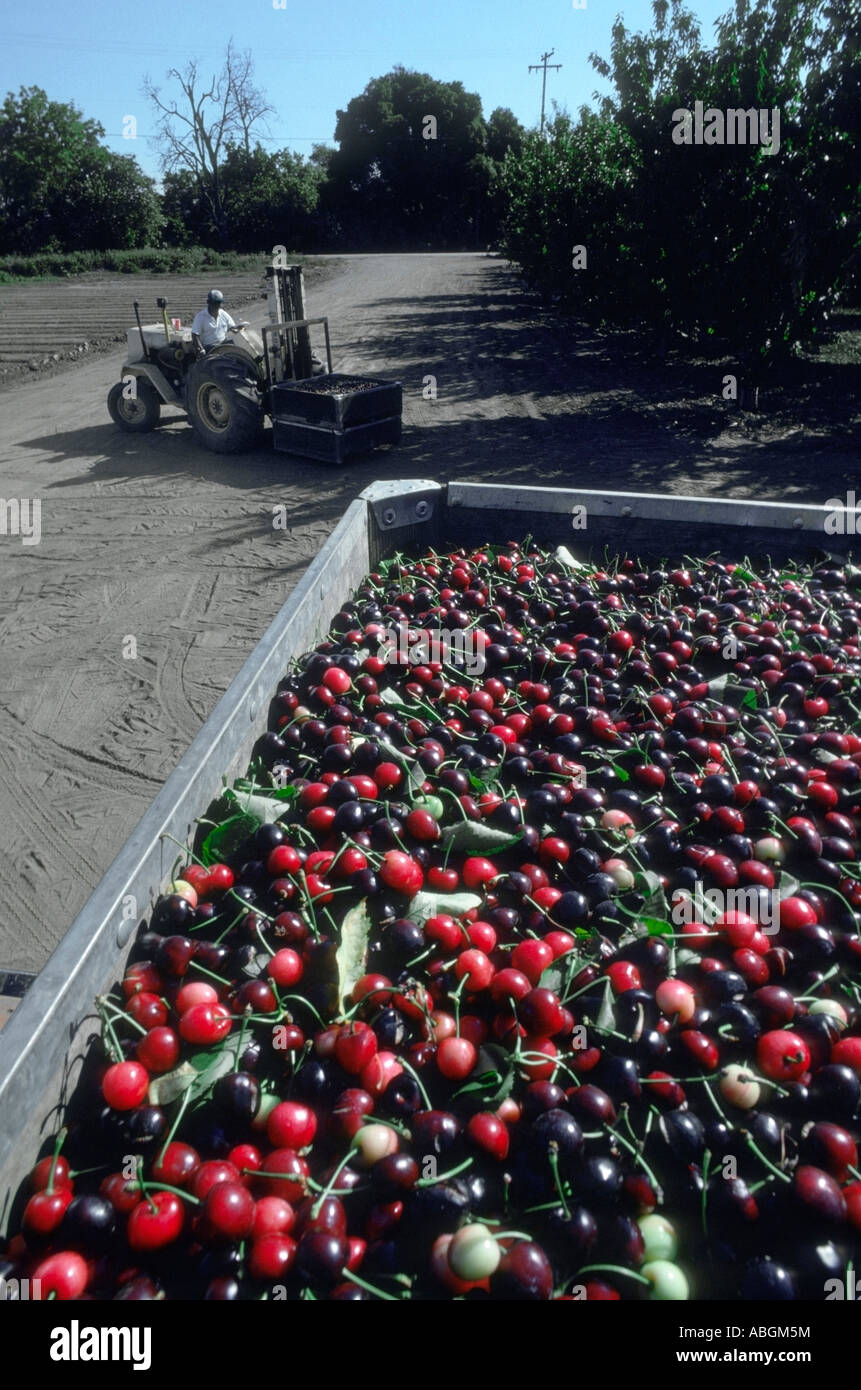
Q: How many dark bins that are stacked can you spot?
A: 2